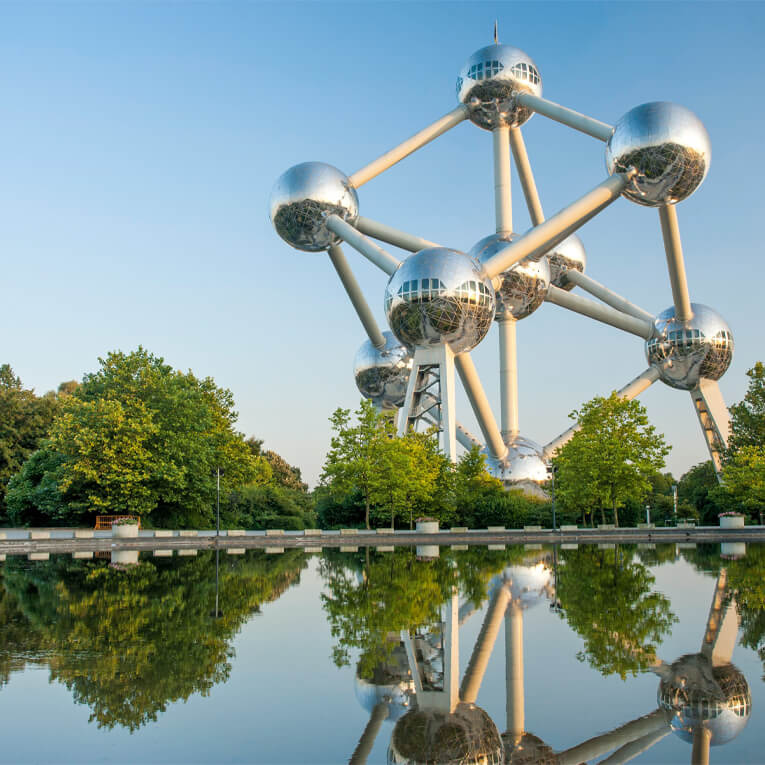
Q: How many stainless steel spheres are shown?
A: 9